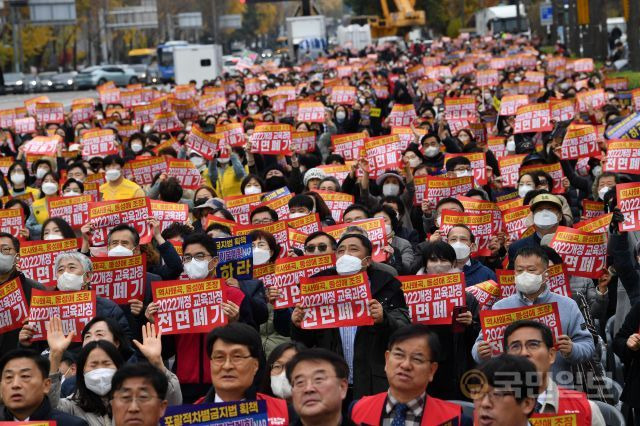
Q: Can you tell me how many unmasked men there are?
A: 7